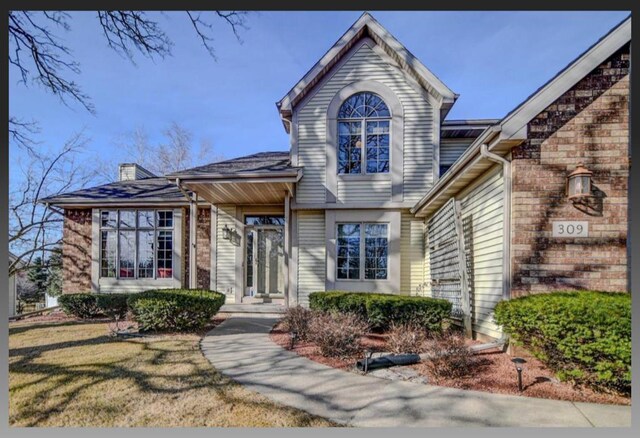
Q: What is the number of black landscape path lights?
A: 3